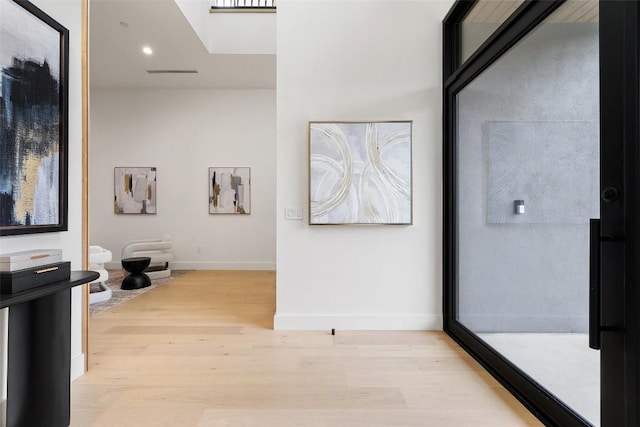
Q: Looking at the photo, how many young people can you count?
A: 0